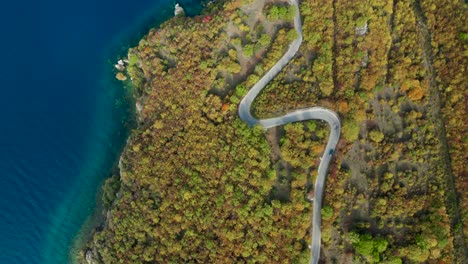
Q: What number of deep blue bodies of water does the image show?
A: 1